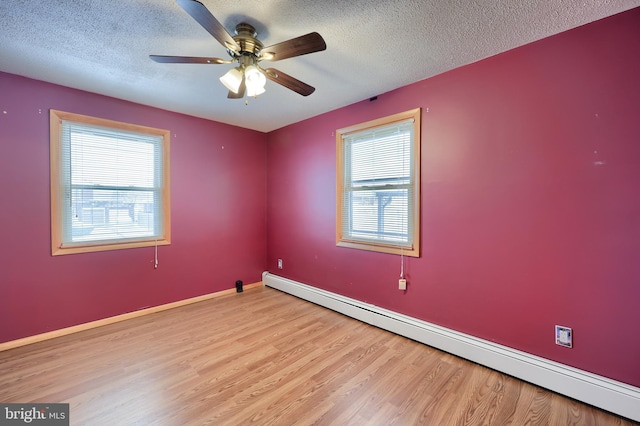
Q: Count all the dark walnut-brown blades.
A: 5